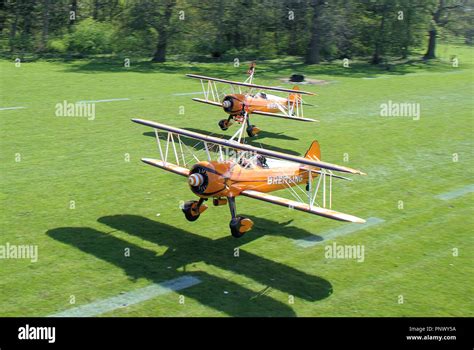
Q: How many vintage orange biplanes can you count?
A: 2